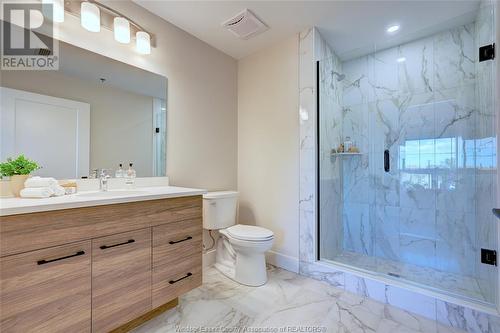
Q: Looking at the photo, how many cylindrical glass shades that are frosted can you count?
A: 4